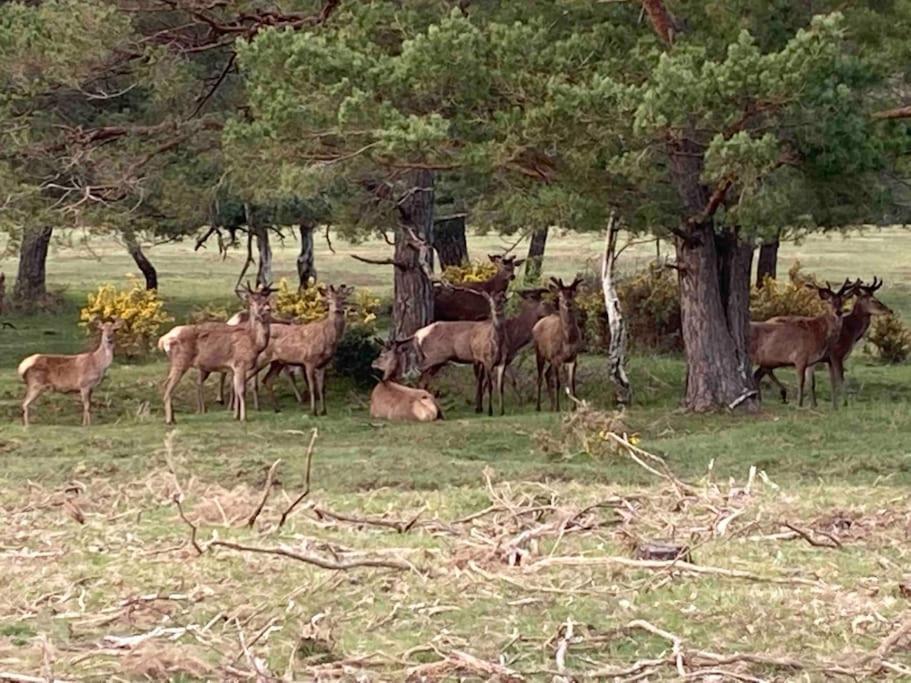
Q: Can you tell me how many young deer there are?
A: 1